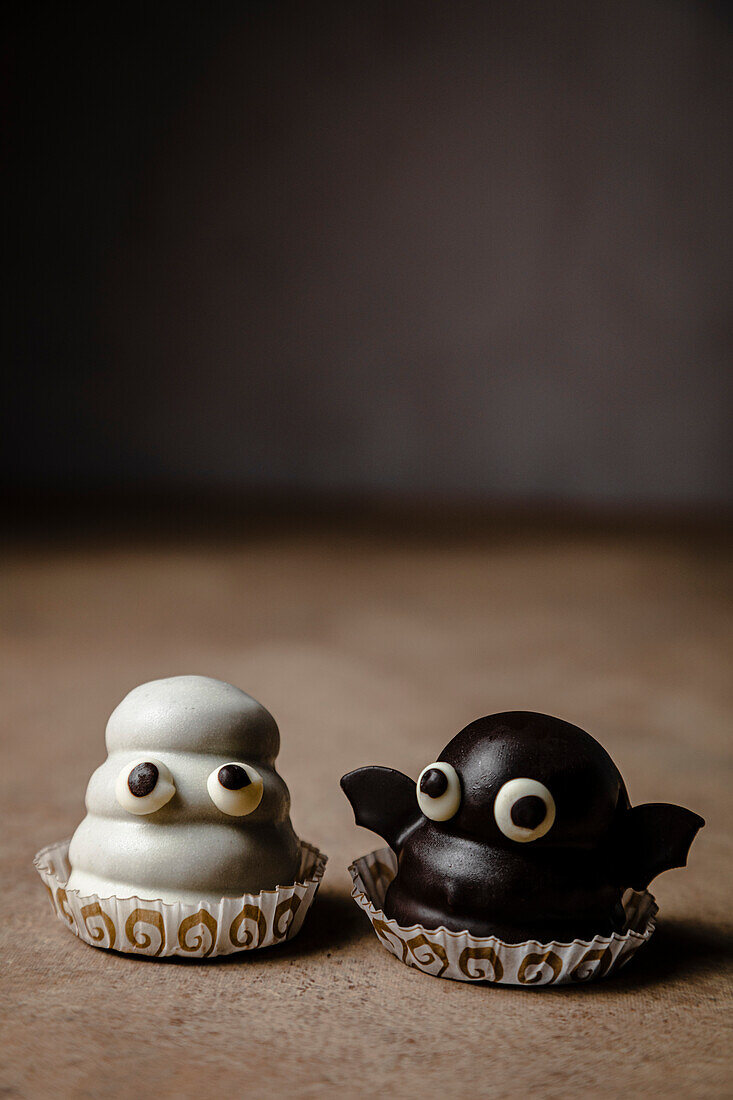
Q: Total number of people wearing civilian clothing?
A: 0